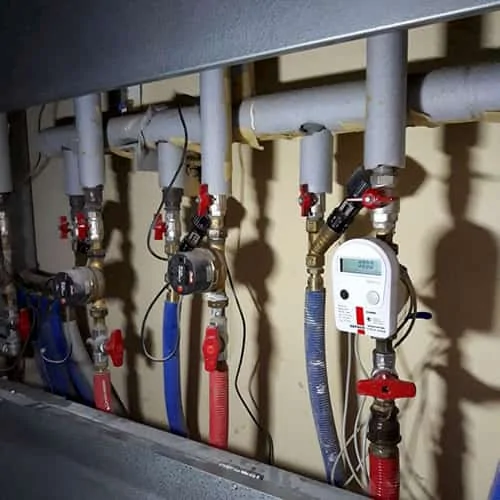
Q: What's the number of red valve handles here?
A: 10